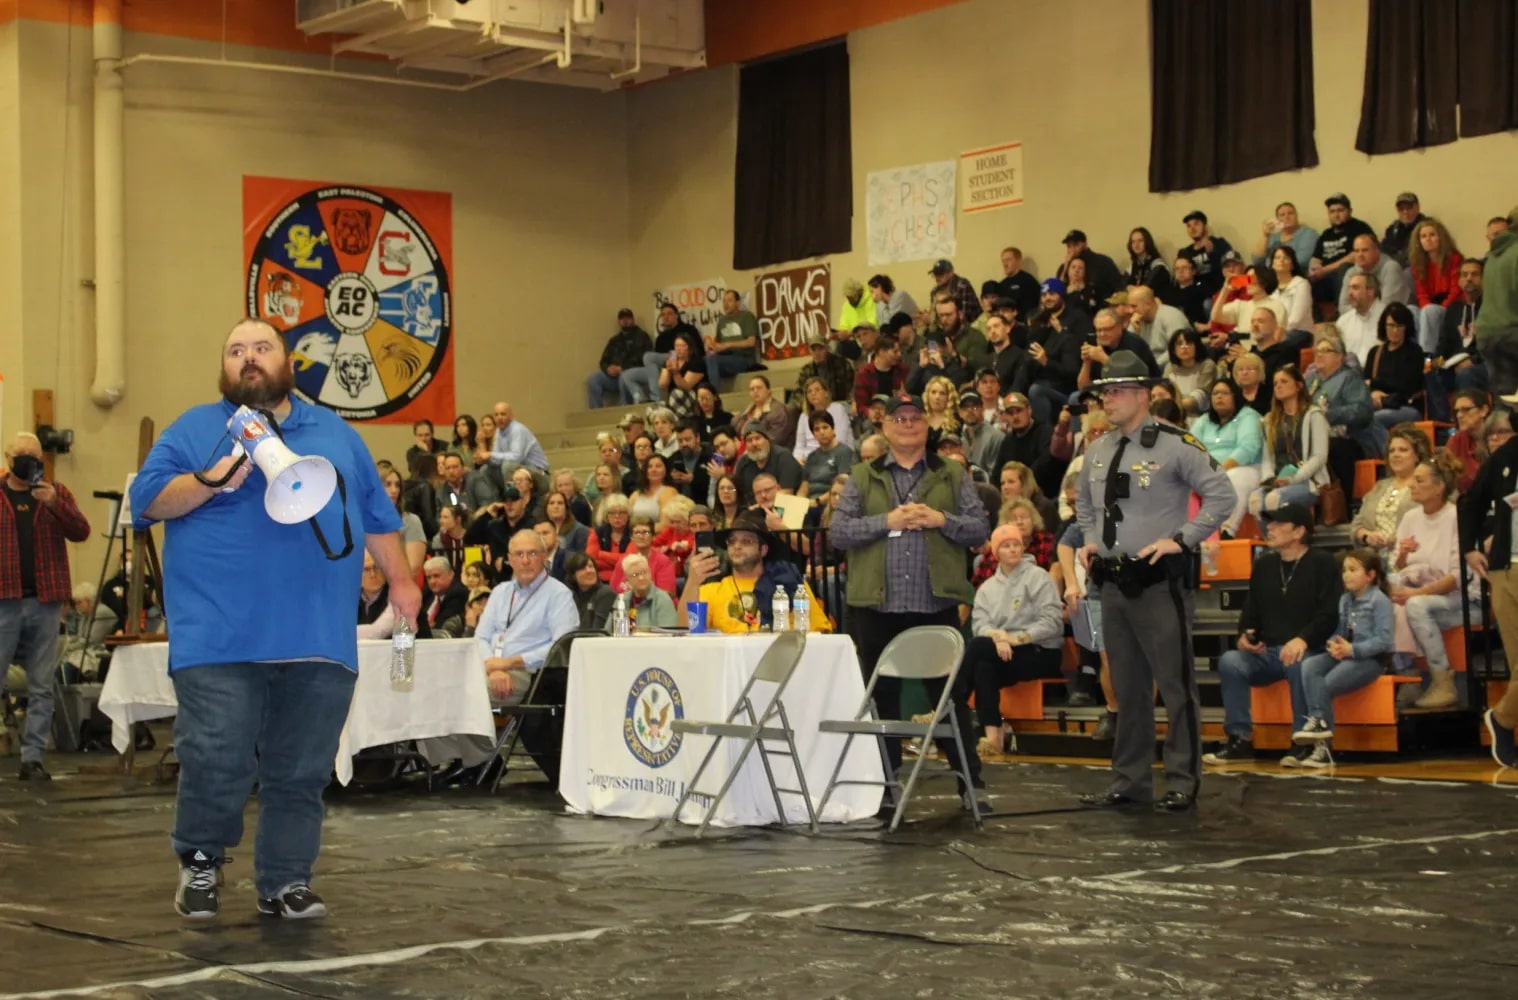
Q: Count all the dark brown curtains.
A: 3